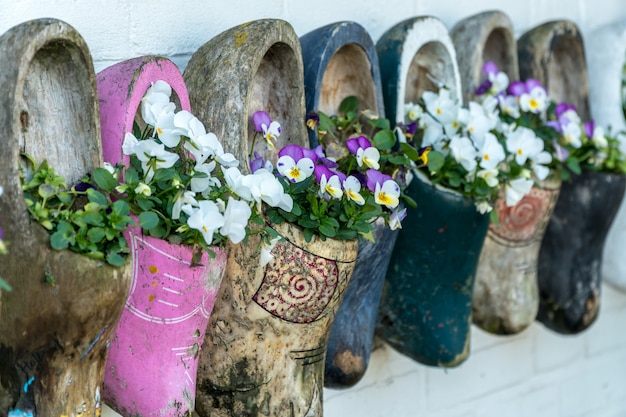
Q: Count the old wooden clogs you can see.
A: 8